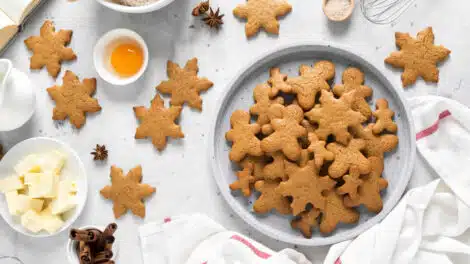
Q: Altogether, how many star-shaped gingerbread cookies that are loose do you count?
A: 7